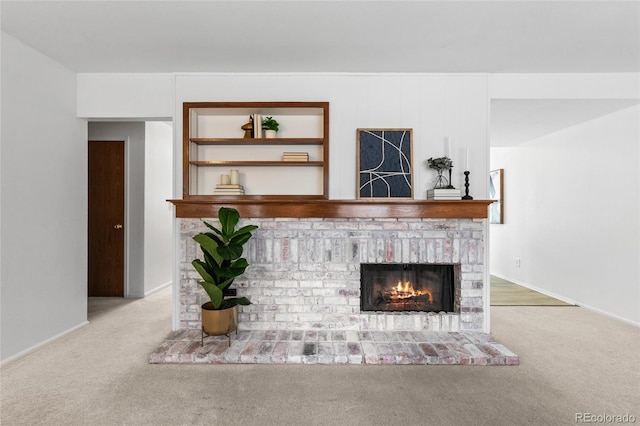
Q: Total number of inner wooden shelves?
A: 2